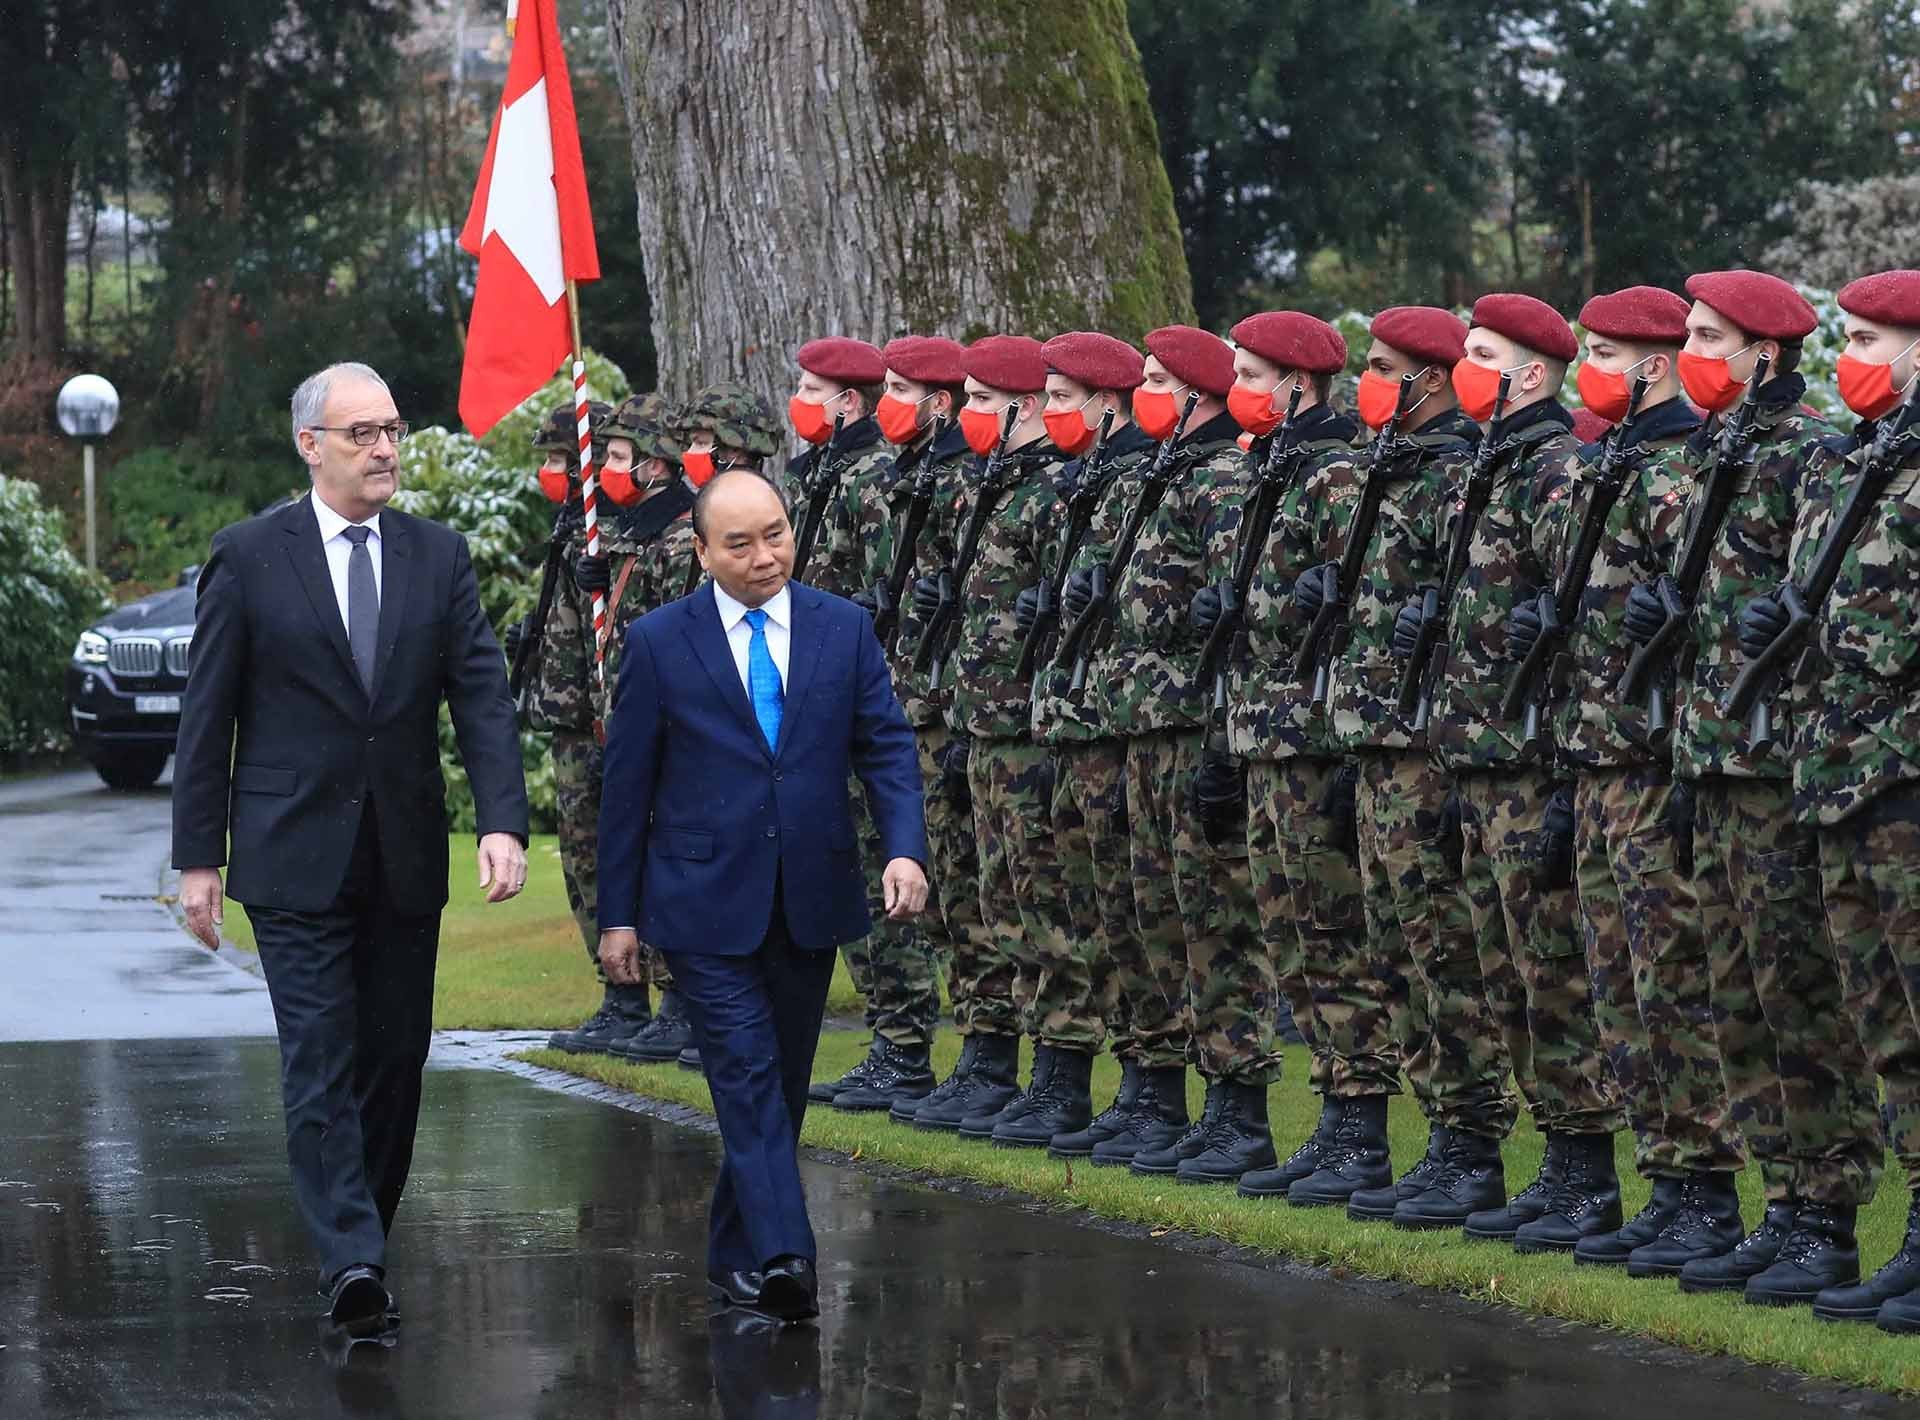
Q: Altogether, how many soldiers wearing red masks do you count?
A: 14